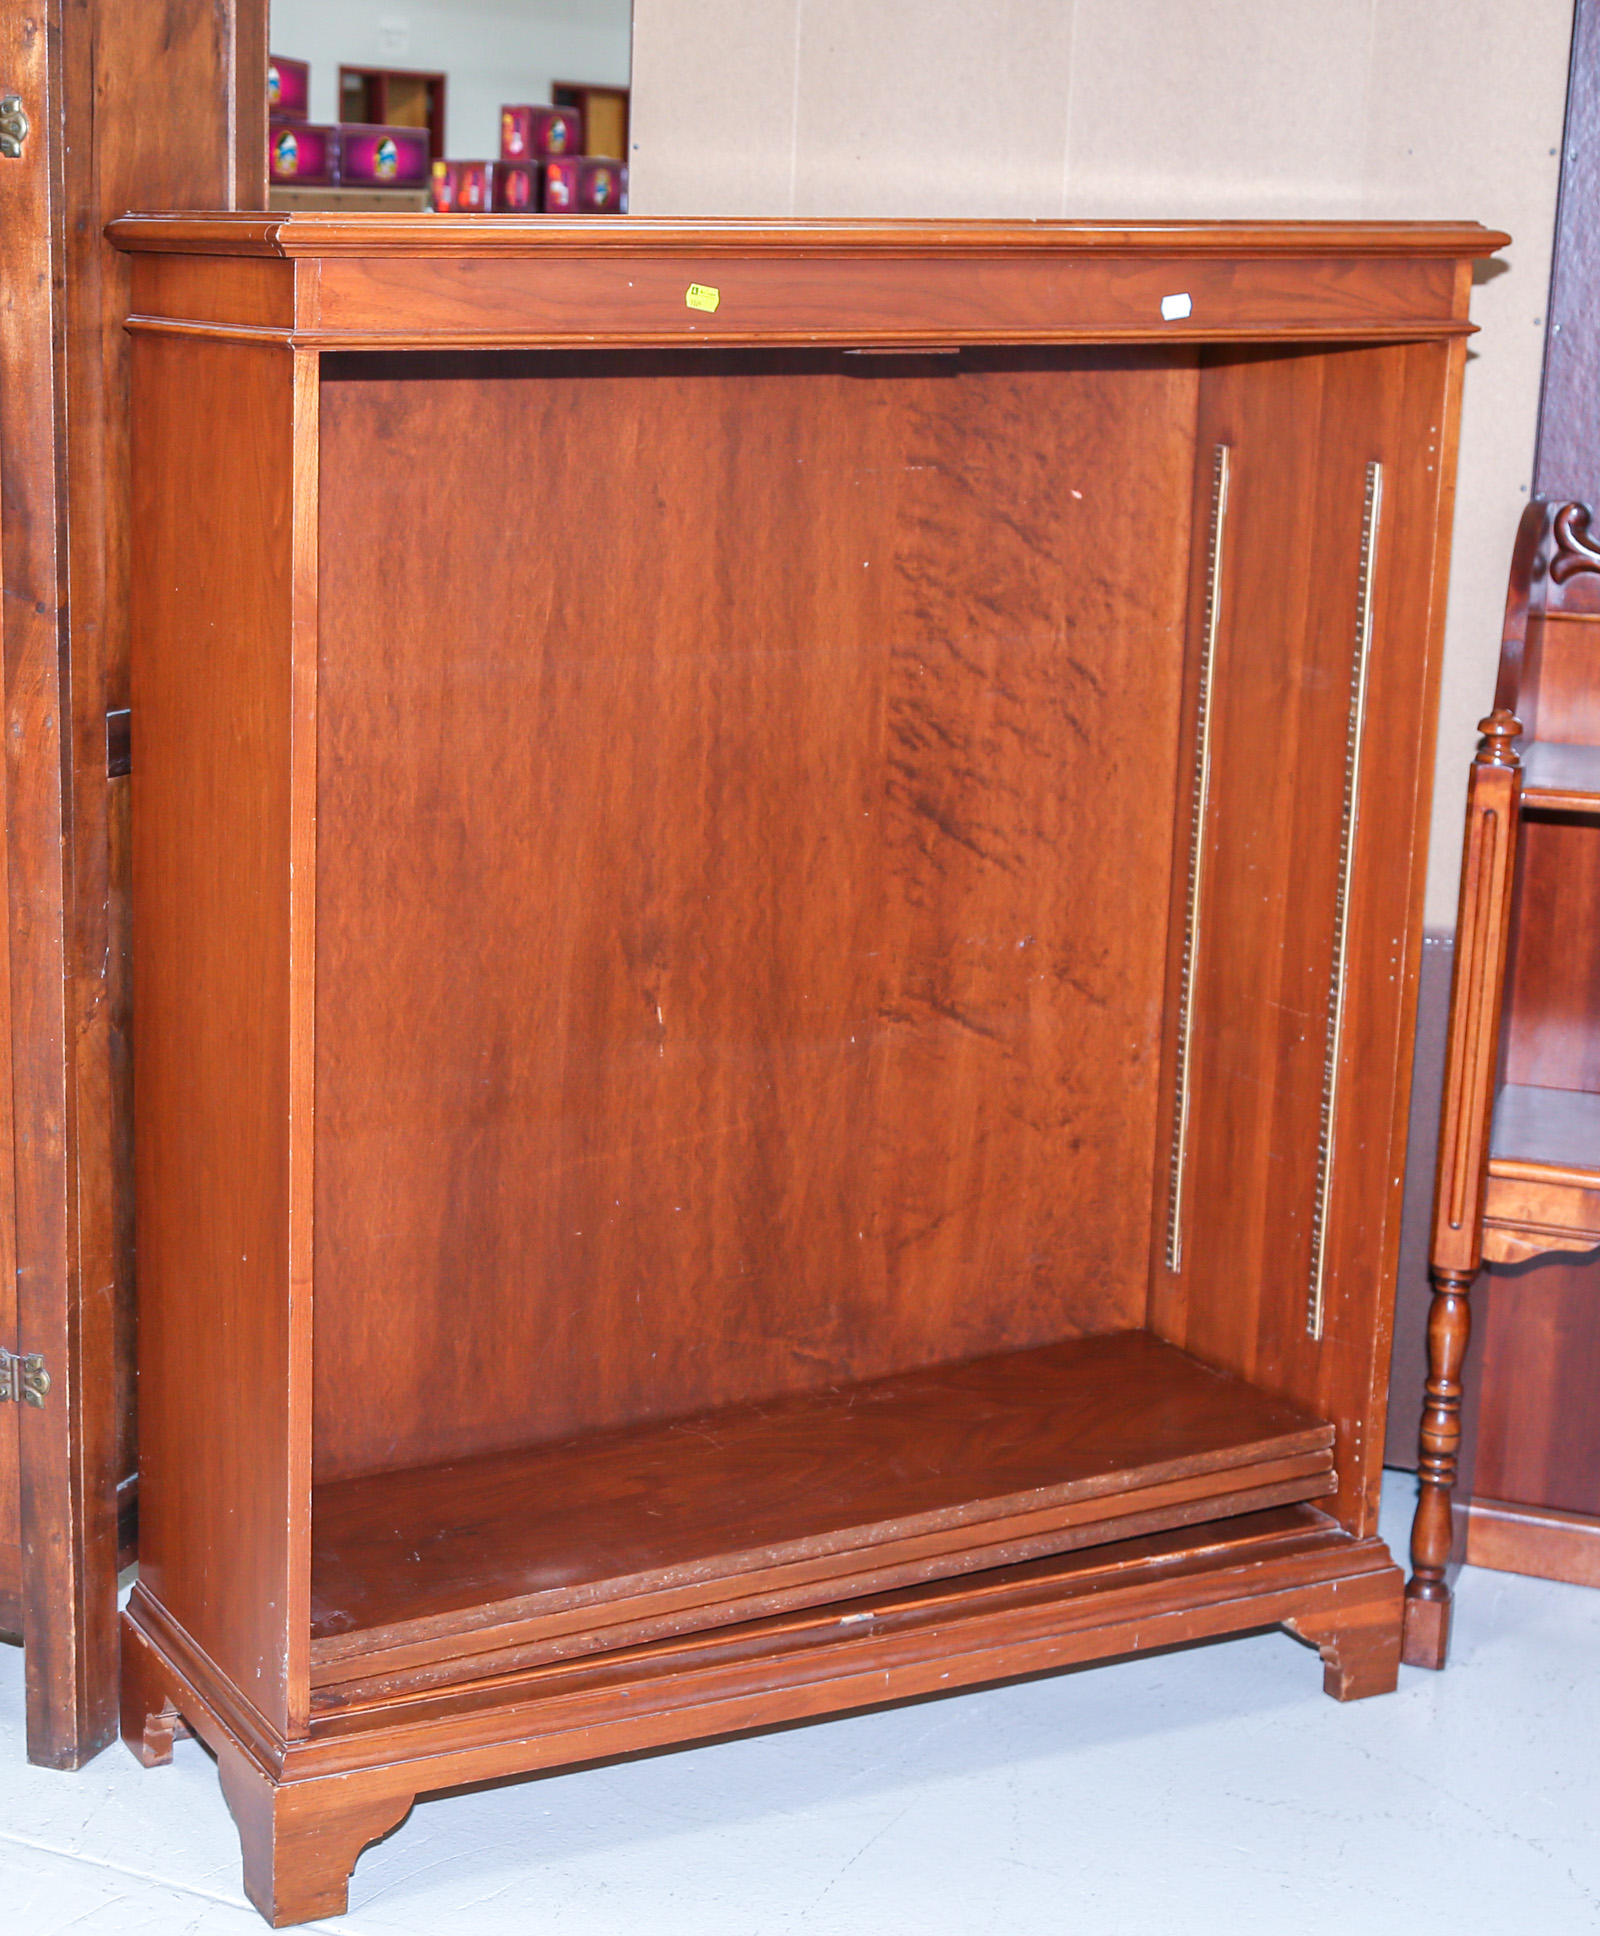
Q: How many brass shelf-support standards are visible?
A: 2